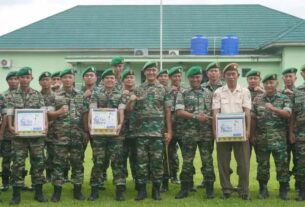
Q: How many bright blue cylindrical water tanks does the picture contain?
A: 2